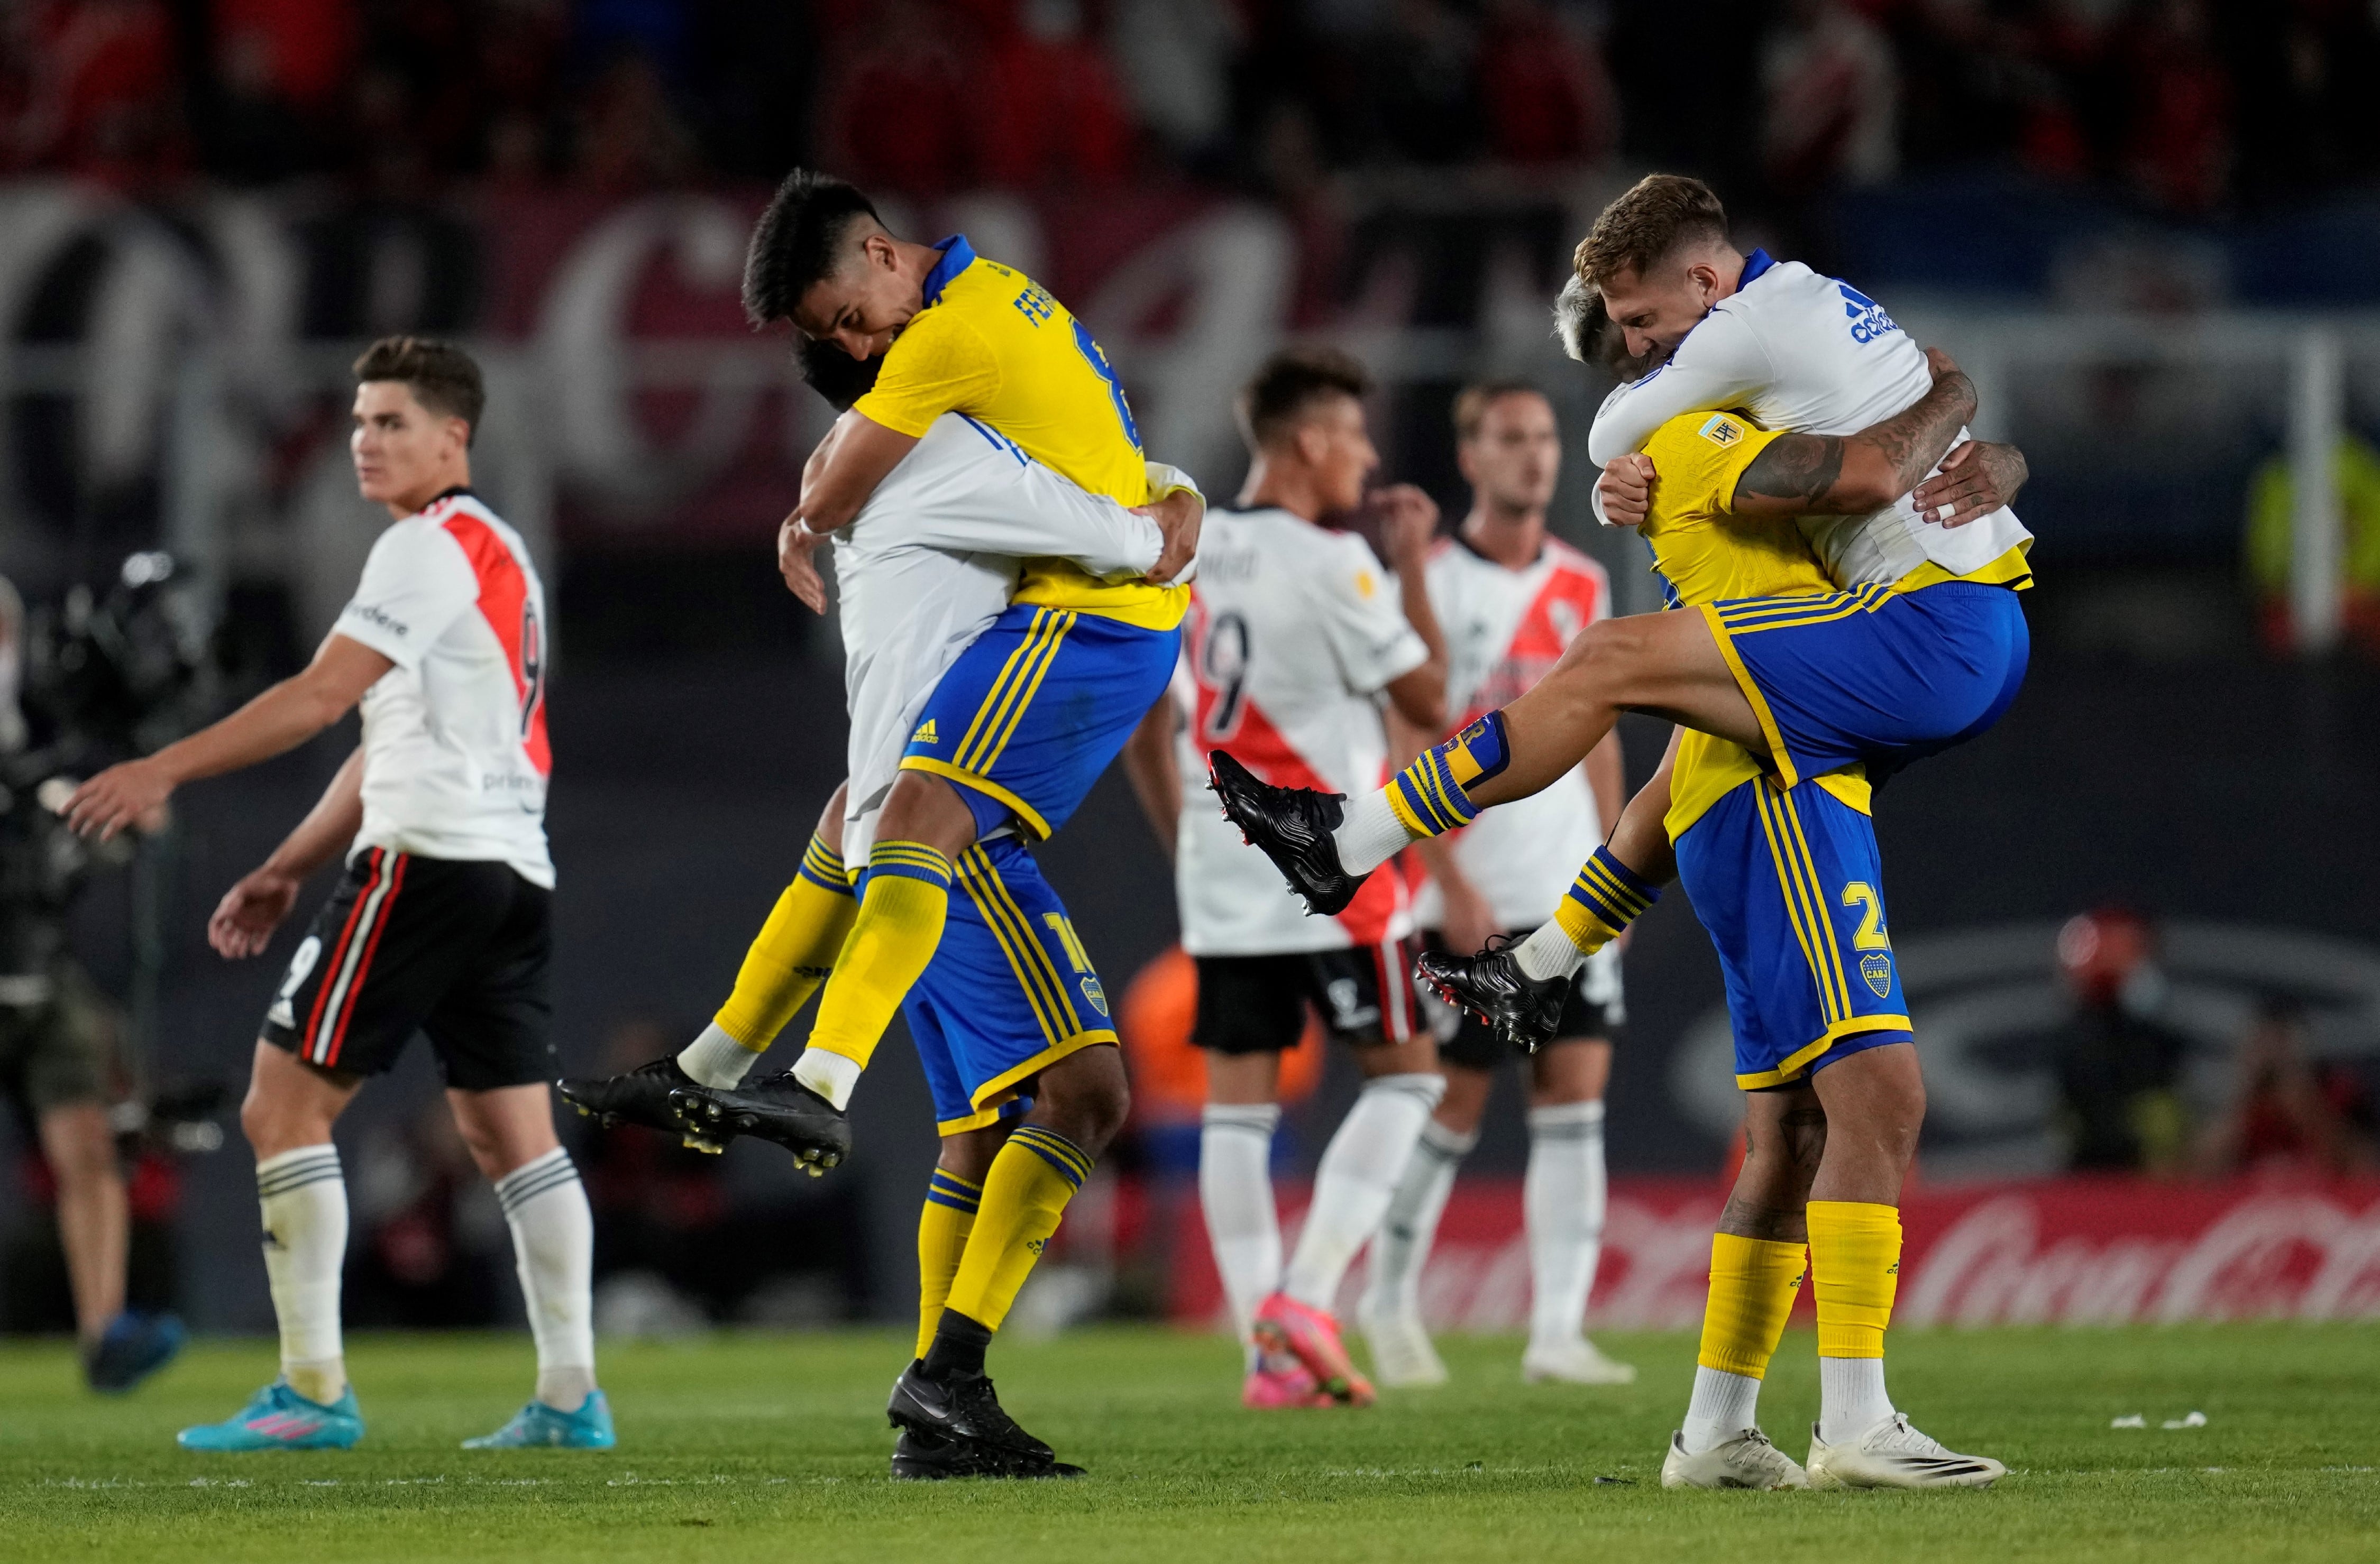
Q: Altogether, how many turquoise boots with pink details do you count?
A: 2